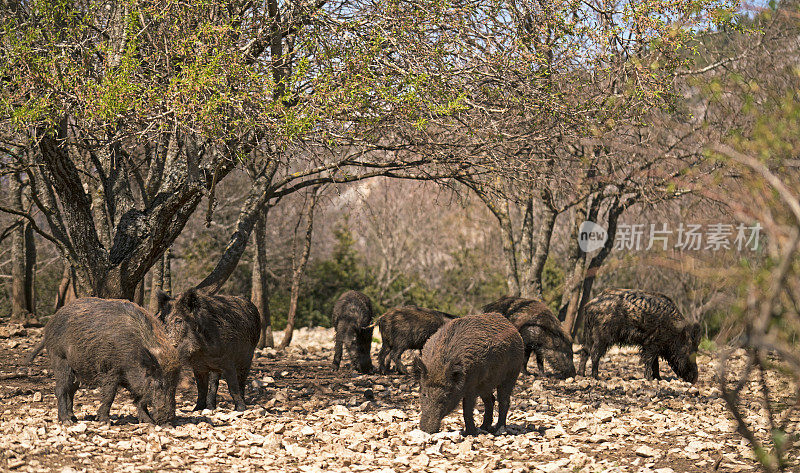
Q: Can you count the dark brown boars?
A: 7